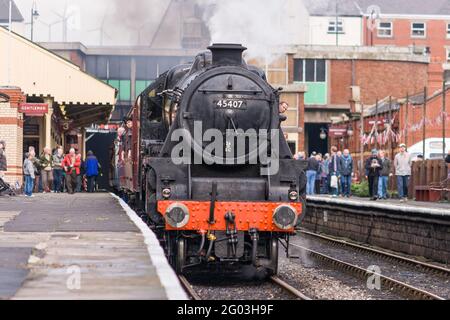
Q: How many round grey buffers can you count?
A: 2